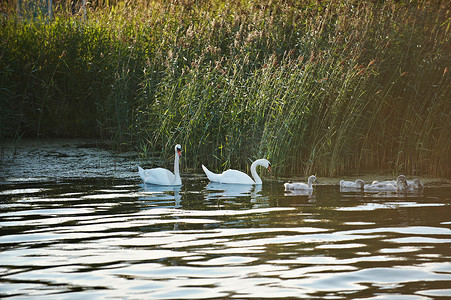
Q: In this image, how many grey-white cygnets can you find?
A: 5